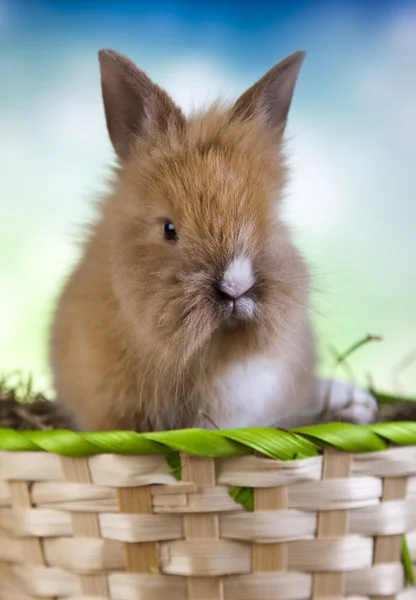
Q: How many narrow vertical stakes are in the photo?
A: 7